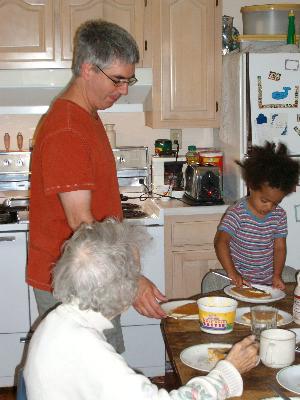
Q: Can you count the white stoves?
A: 1